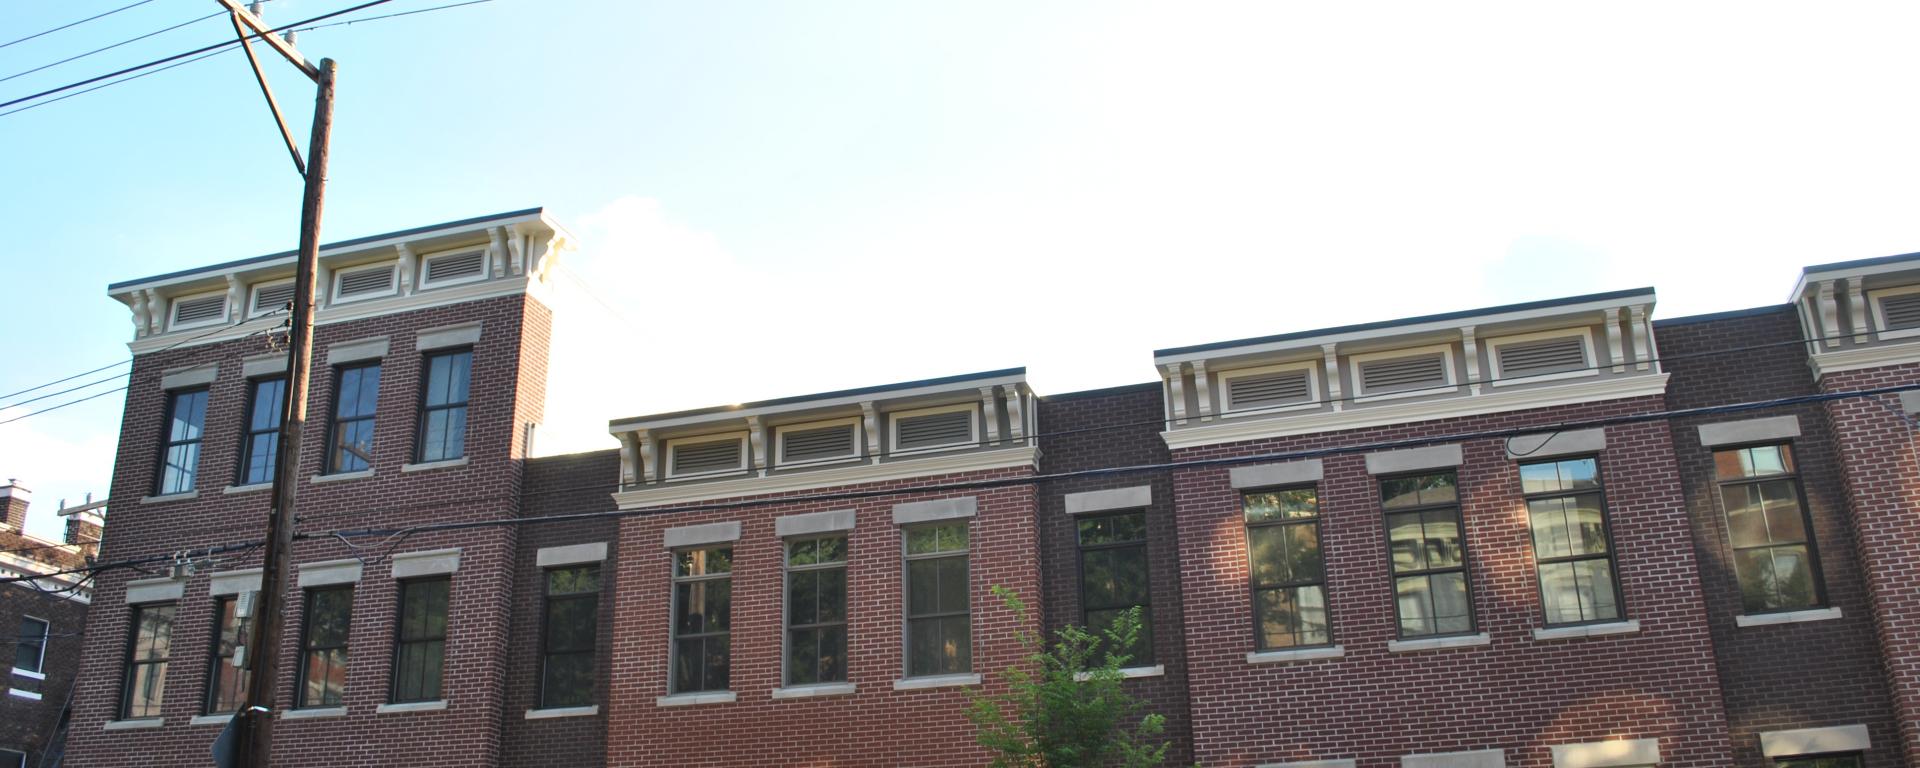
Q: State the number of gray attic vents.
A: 11